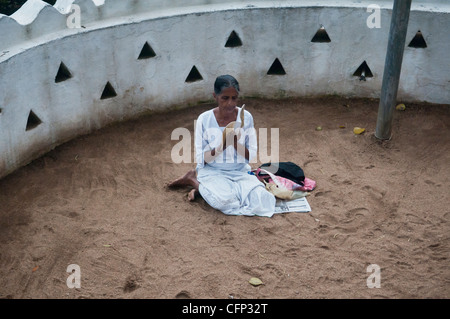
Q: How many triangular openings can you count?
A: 10